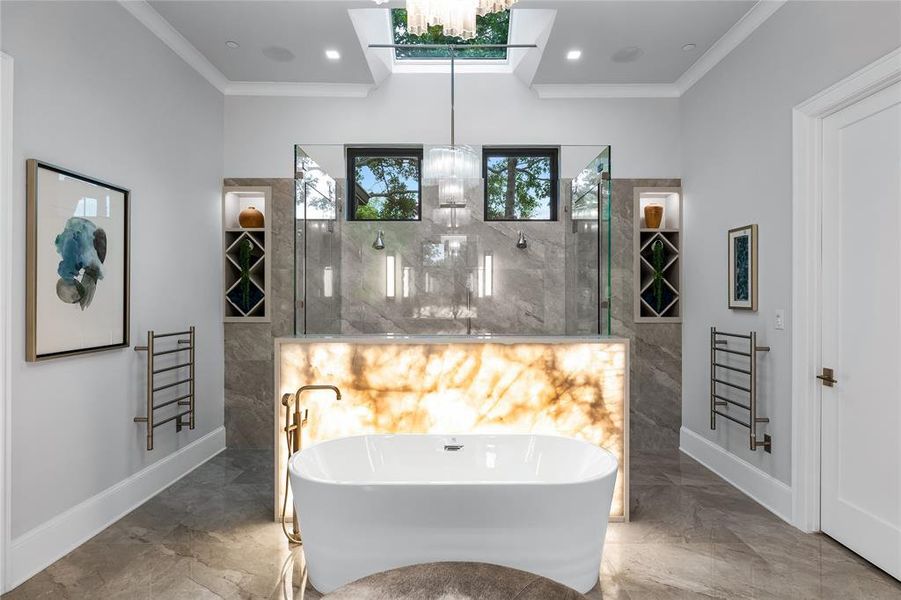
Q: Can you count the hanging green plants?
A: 2